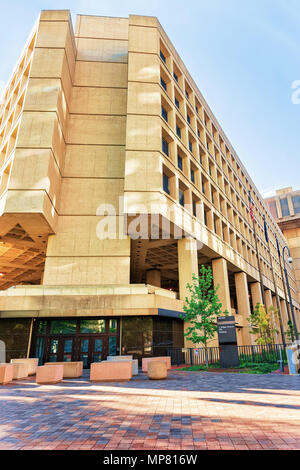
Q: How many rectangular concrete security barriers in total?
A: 9